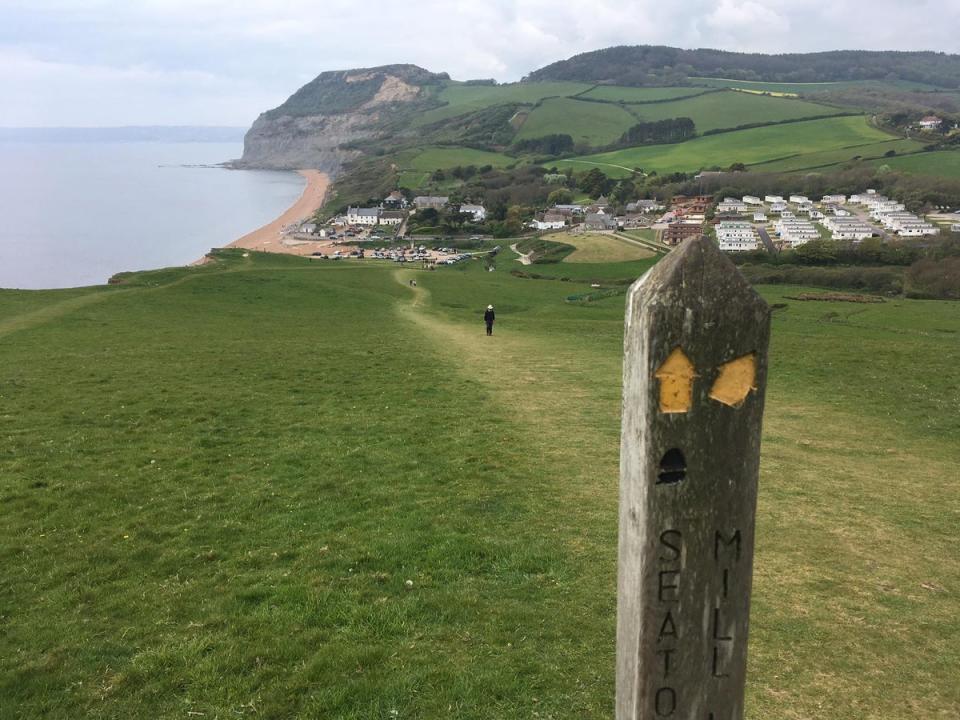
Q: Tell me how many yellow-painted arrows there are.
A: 2